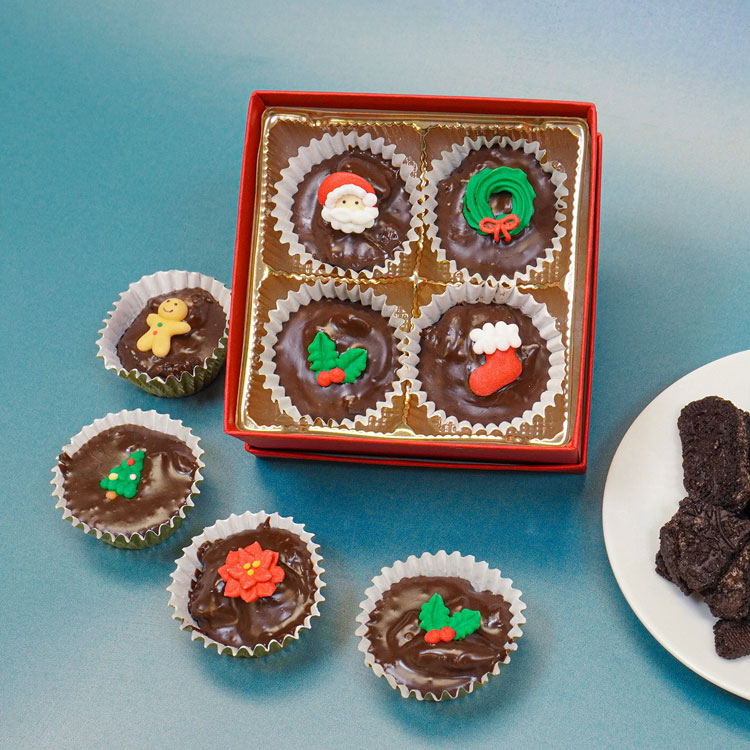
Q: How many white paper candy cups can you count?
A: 8